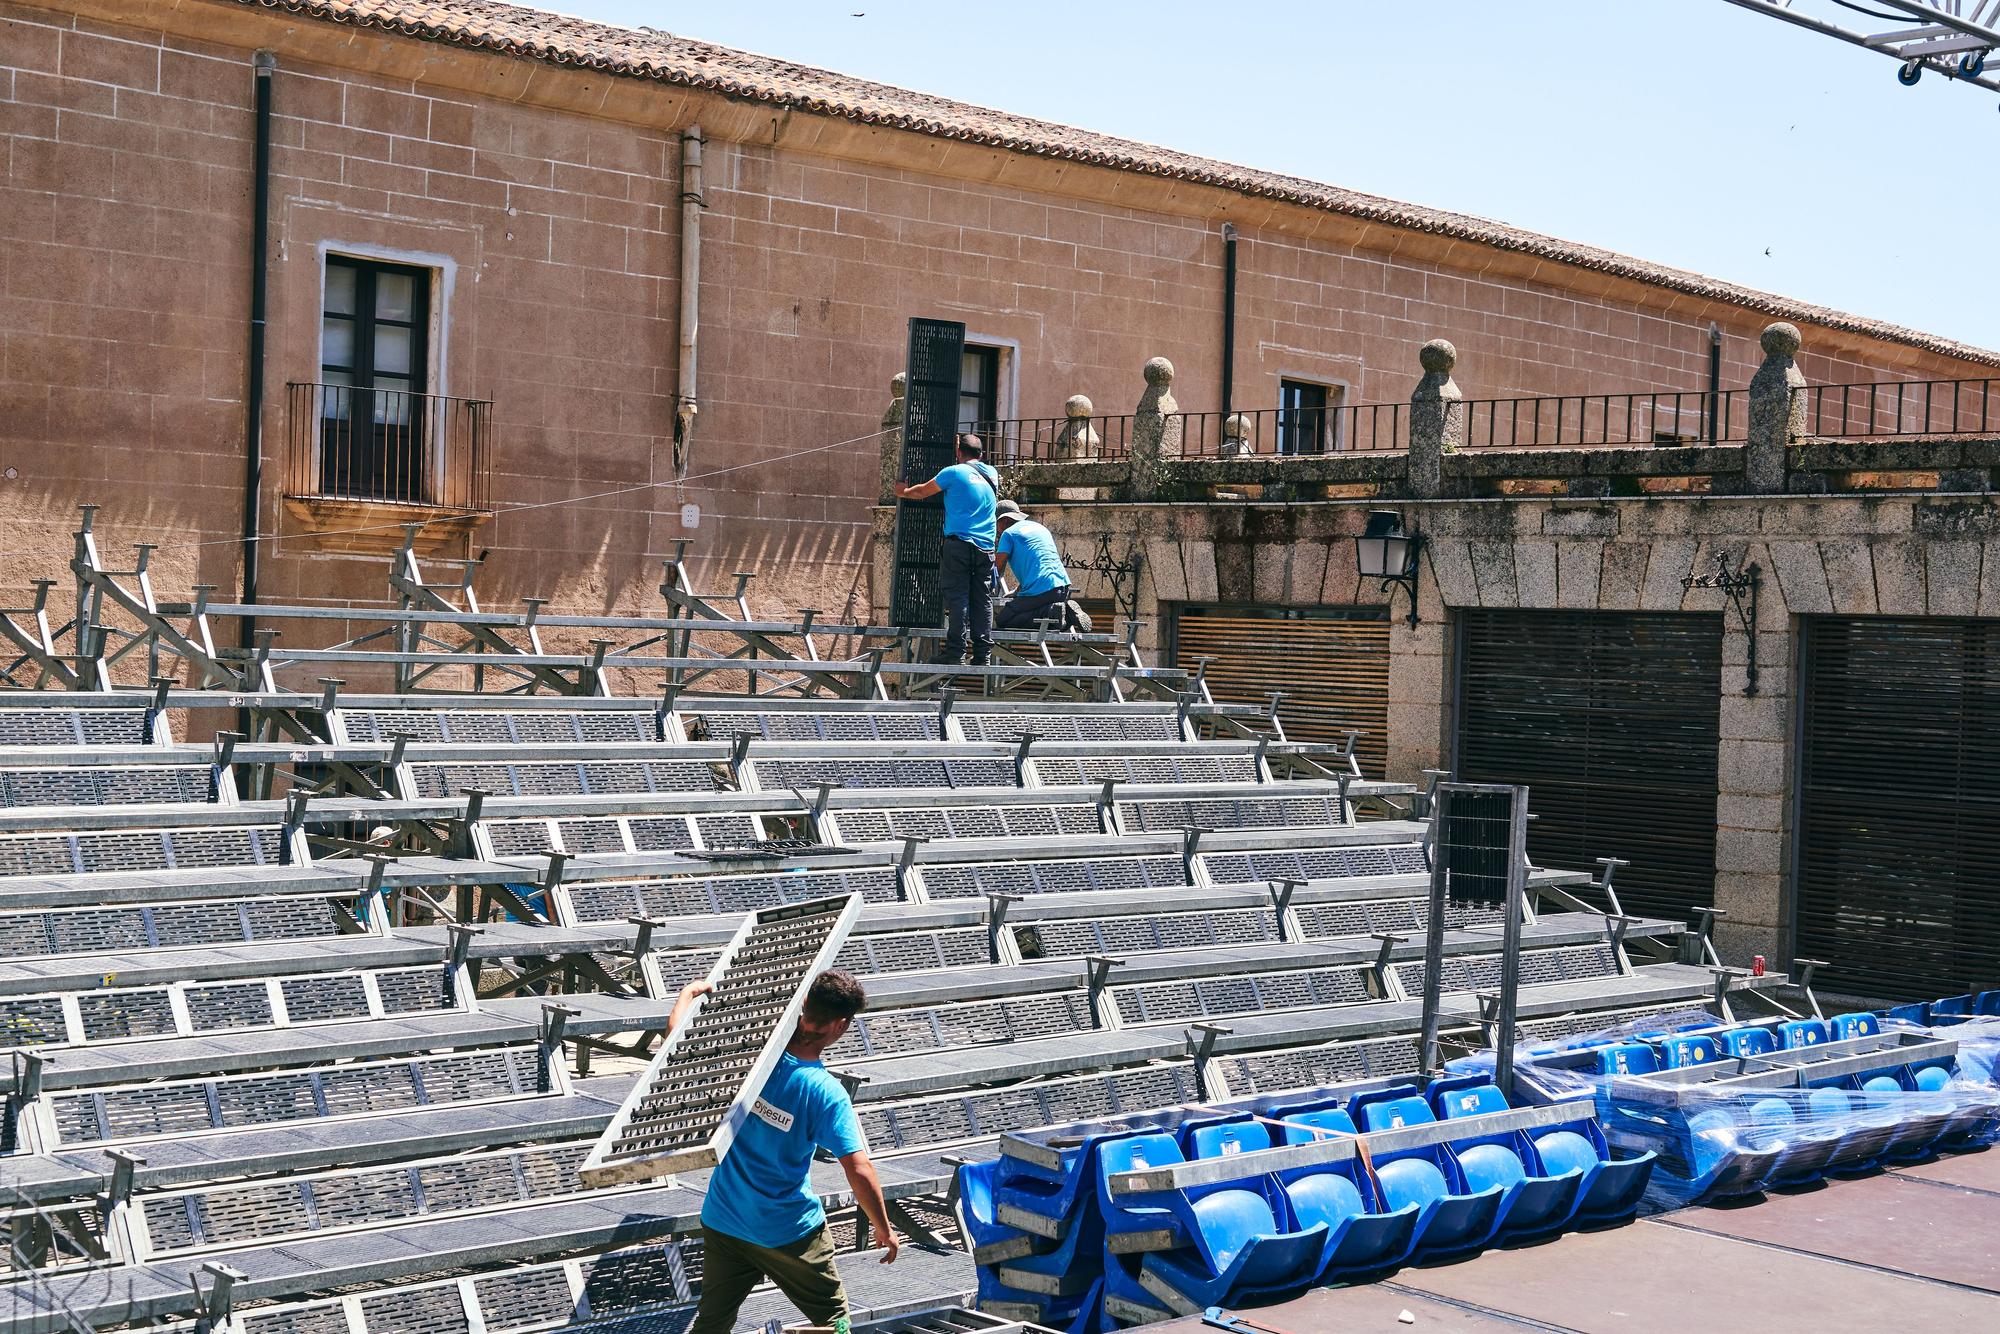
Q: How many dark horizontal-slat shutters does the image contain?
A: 2